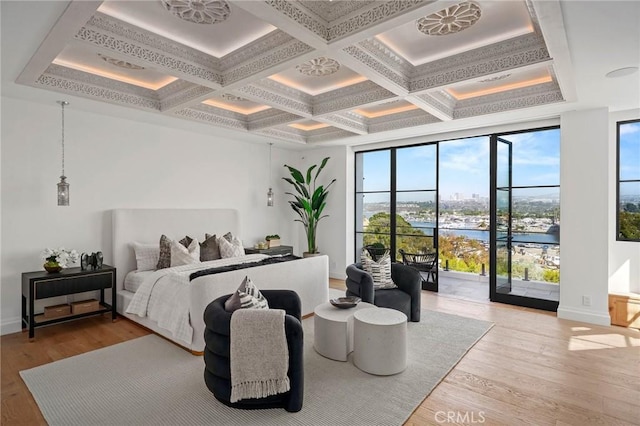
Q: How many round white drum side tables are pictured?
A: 2